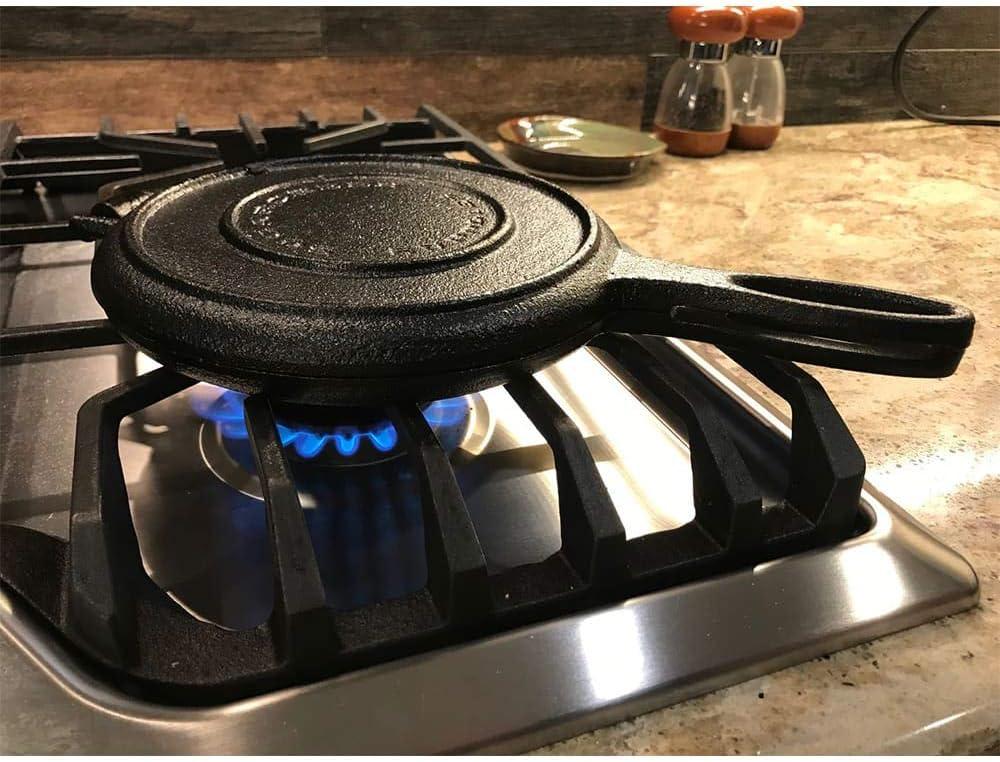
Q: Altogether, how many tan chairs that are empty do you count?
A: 0